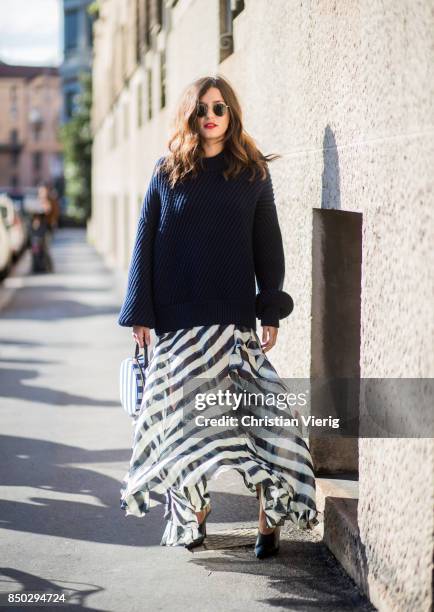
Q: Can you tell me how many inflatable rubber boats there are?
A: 0